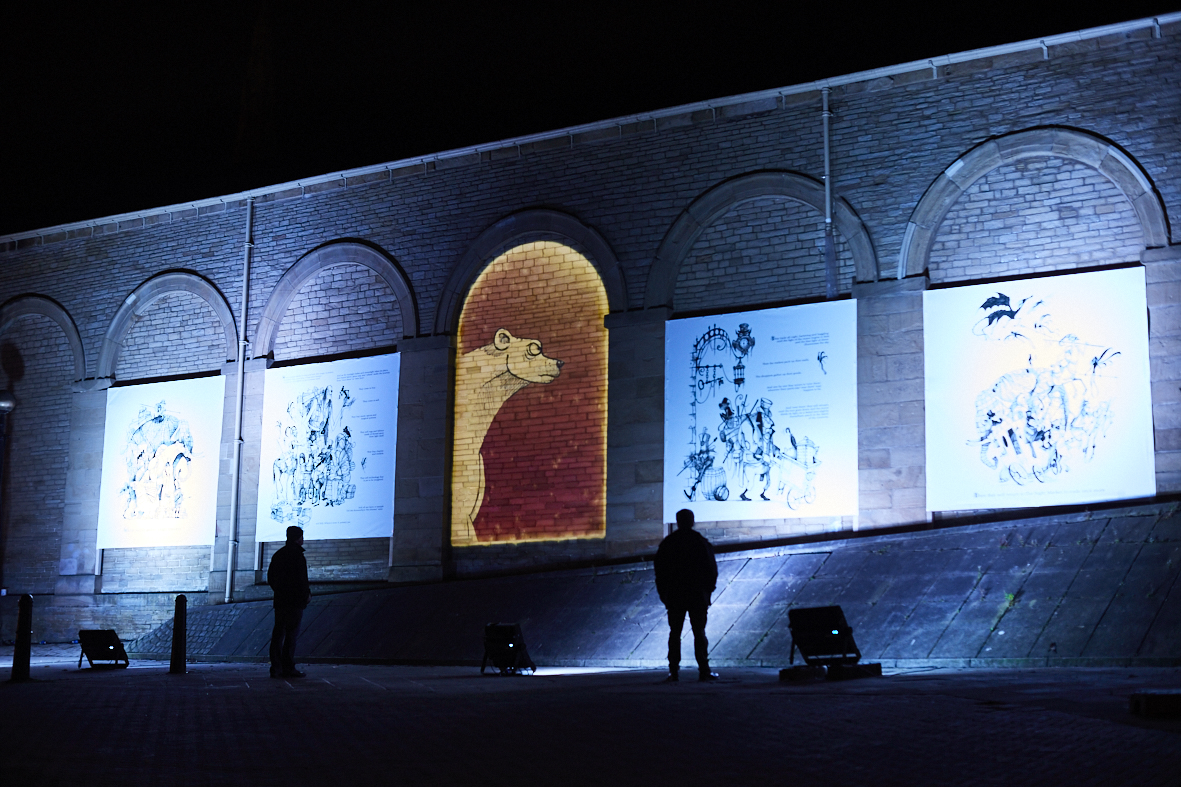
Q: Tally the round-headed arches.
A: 6